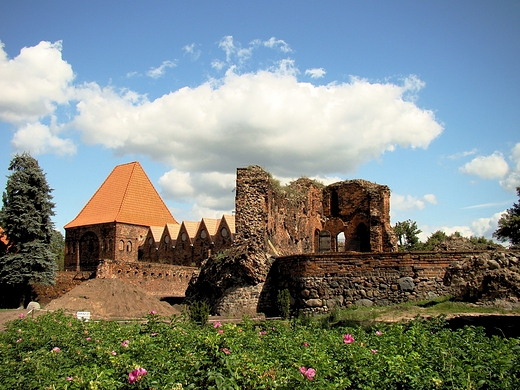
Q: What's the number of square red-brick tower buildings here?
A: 1